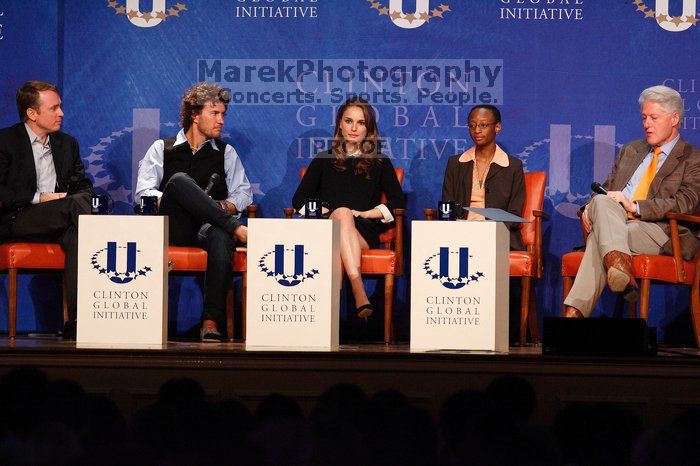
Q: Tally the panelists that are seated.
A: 5